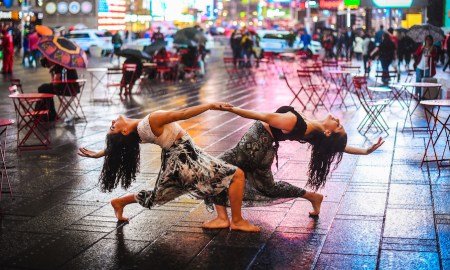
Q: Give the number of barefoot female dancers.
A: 2